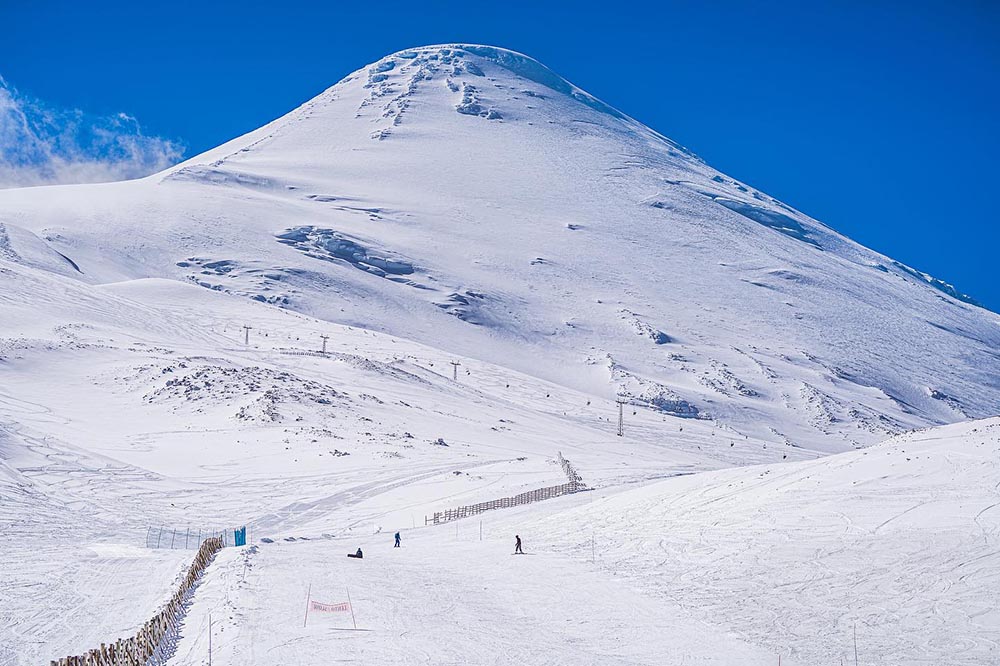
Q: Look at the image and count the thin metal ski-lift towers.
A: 4